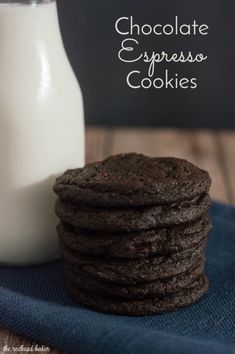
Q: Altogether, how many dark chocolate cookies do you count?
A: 6